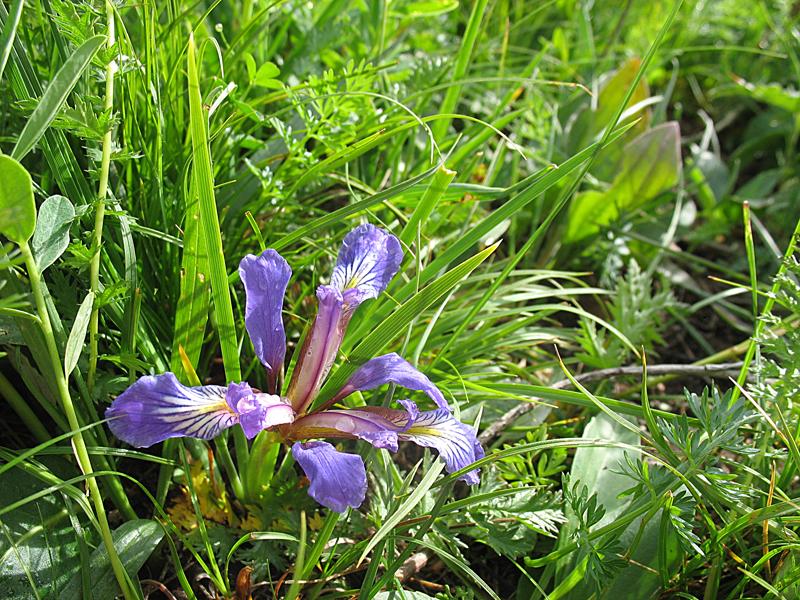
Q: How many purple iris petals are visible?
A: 6